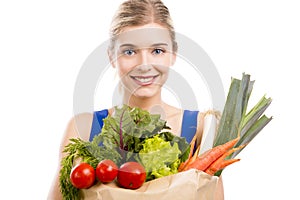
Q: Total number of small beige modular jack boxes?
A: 0